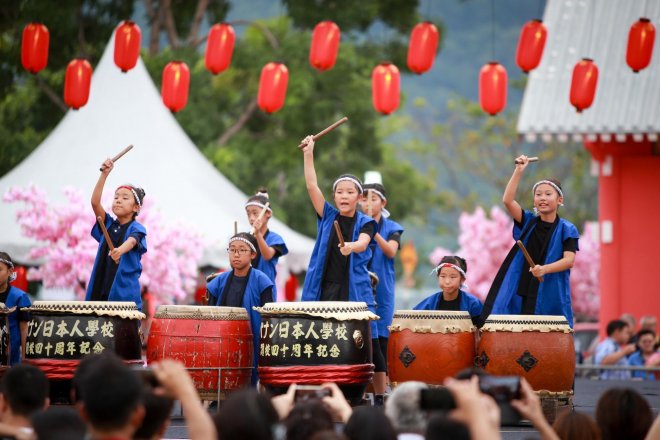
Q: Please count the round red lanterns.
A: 13